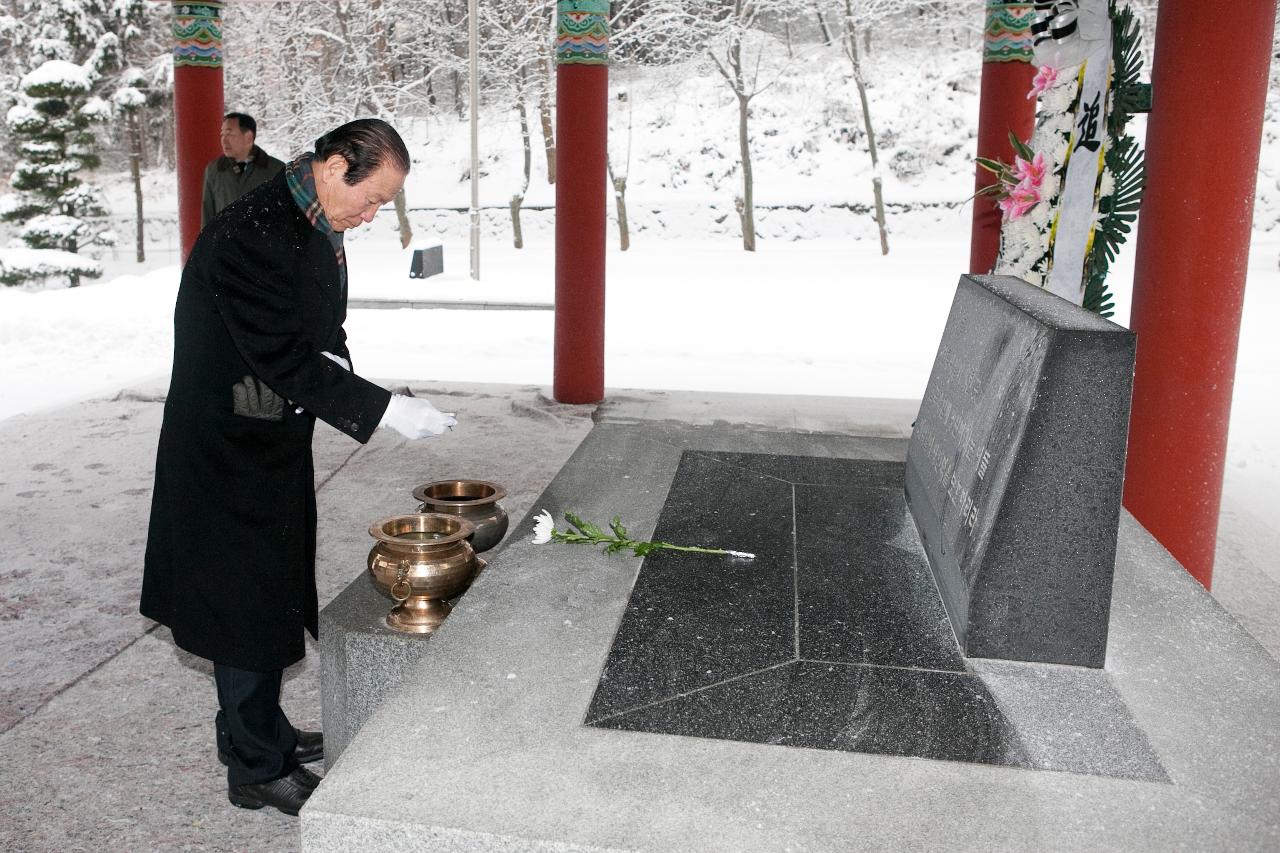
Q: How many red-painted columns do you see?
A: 4